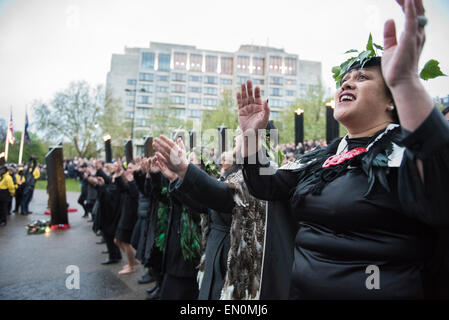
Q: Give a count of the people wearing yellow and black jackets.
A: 3